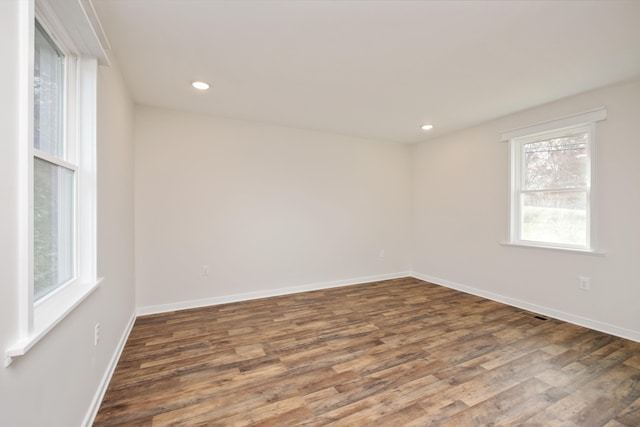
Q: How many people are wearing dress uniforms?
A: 0